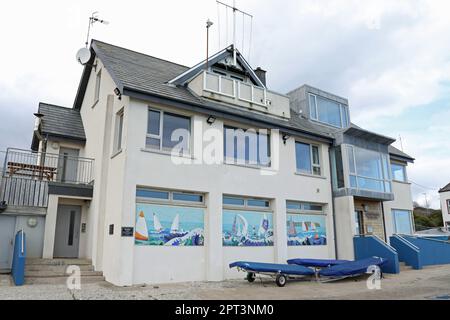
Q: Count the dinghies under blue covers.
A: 3